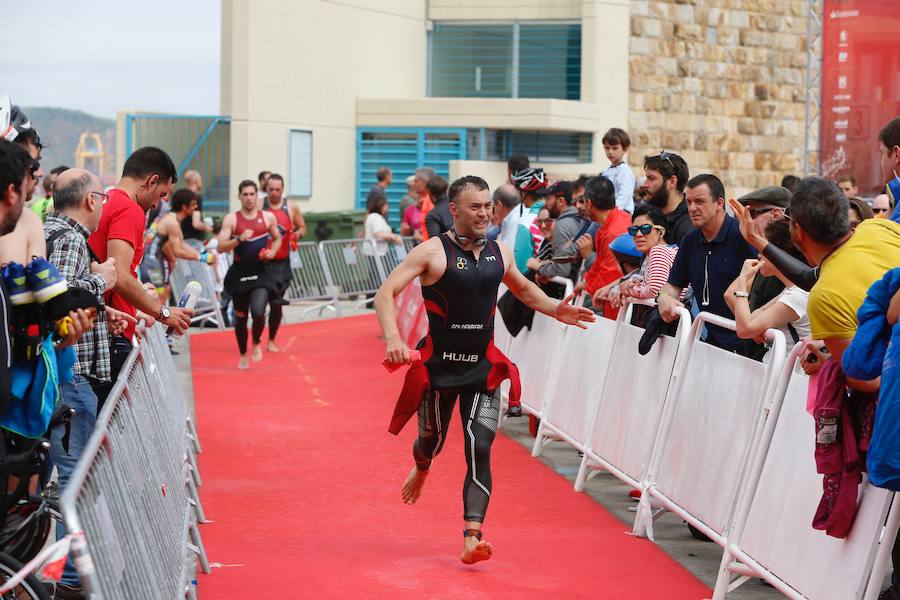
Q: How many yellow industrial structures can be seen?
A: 1